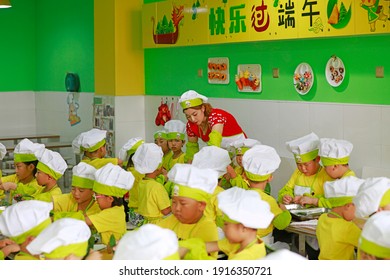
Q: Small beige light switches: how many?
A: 3